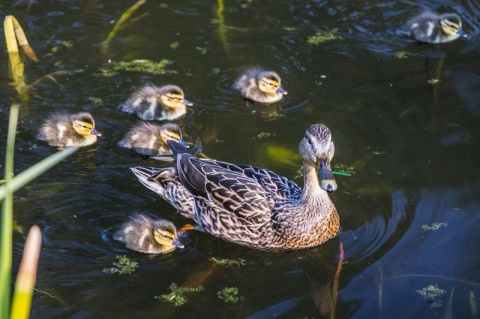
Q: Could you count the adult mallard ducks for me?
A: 1